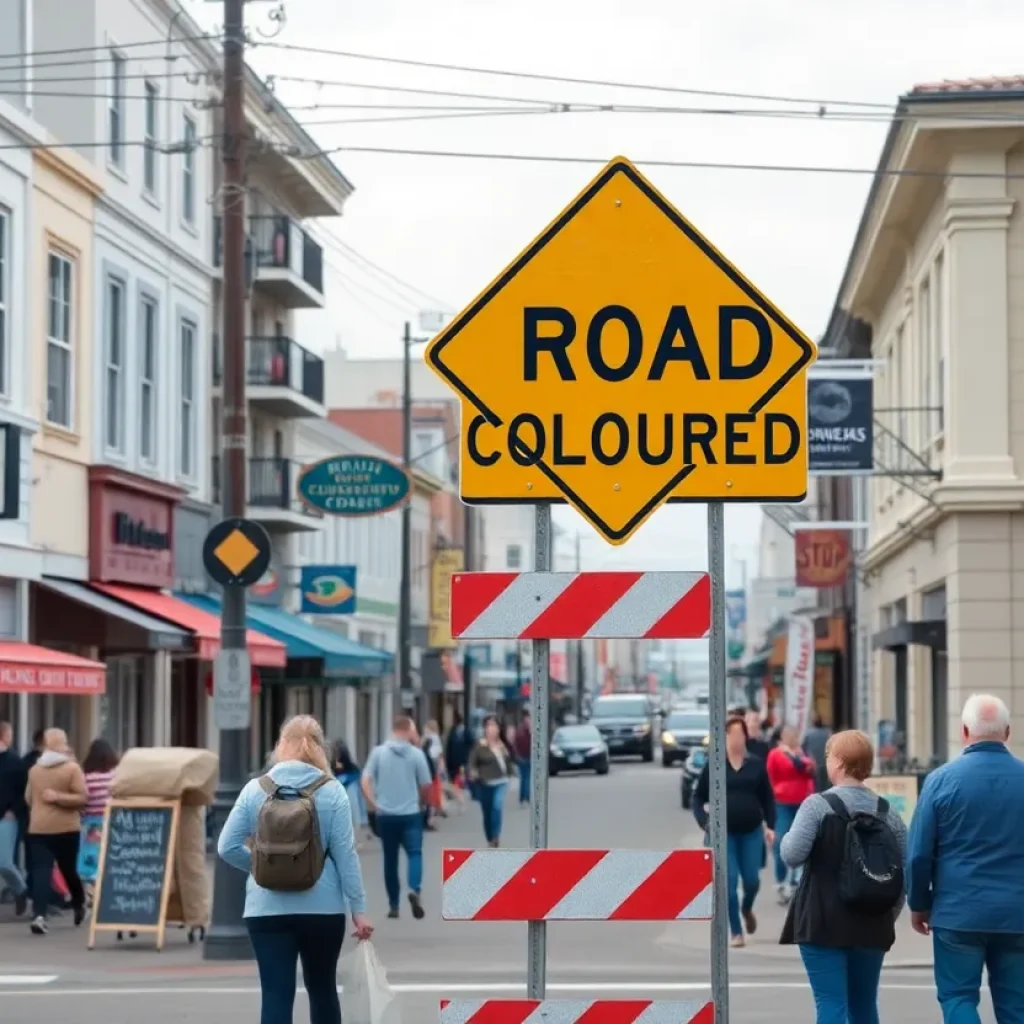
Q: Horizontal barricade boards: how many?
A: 3